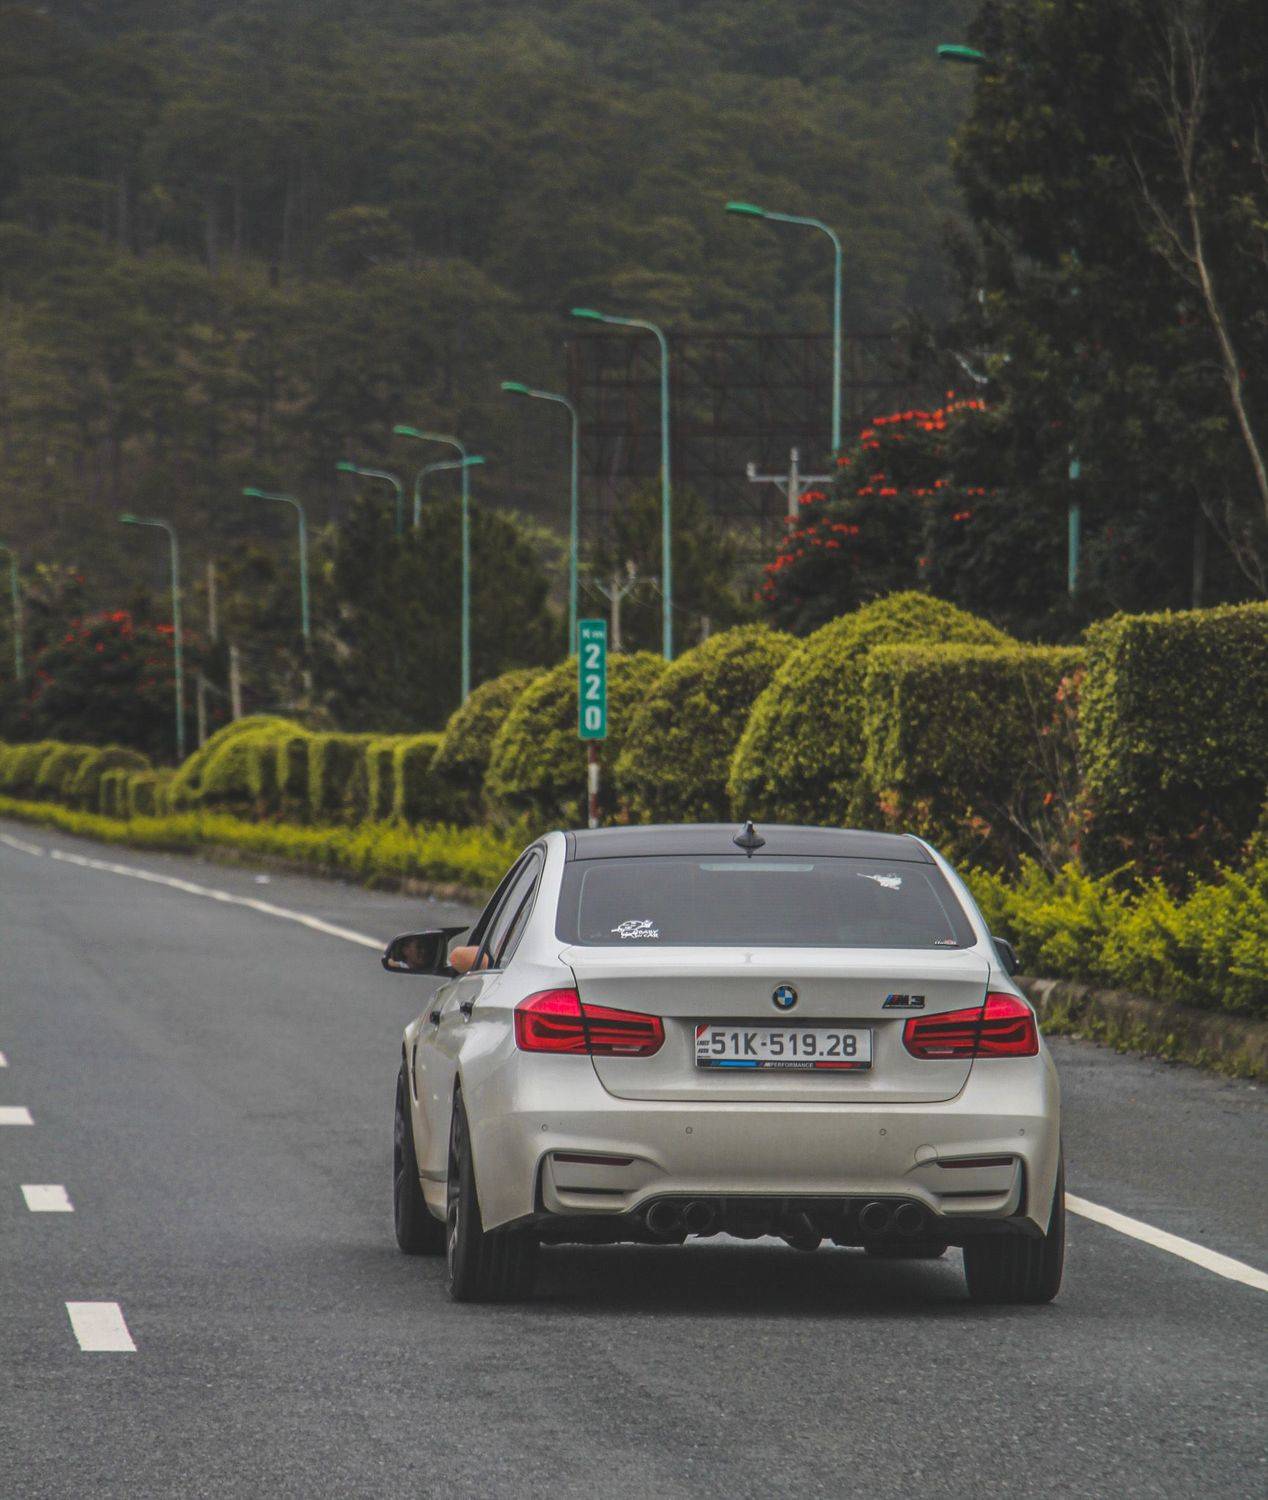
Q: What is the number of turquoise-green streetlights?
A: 10